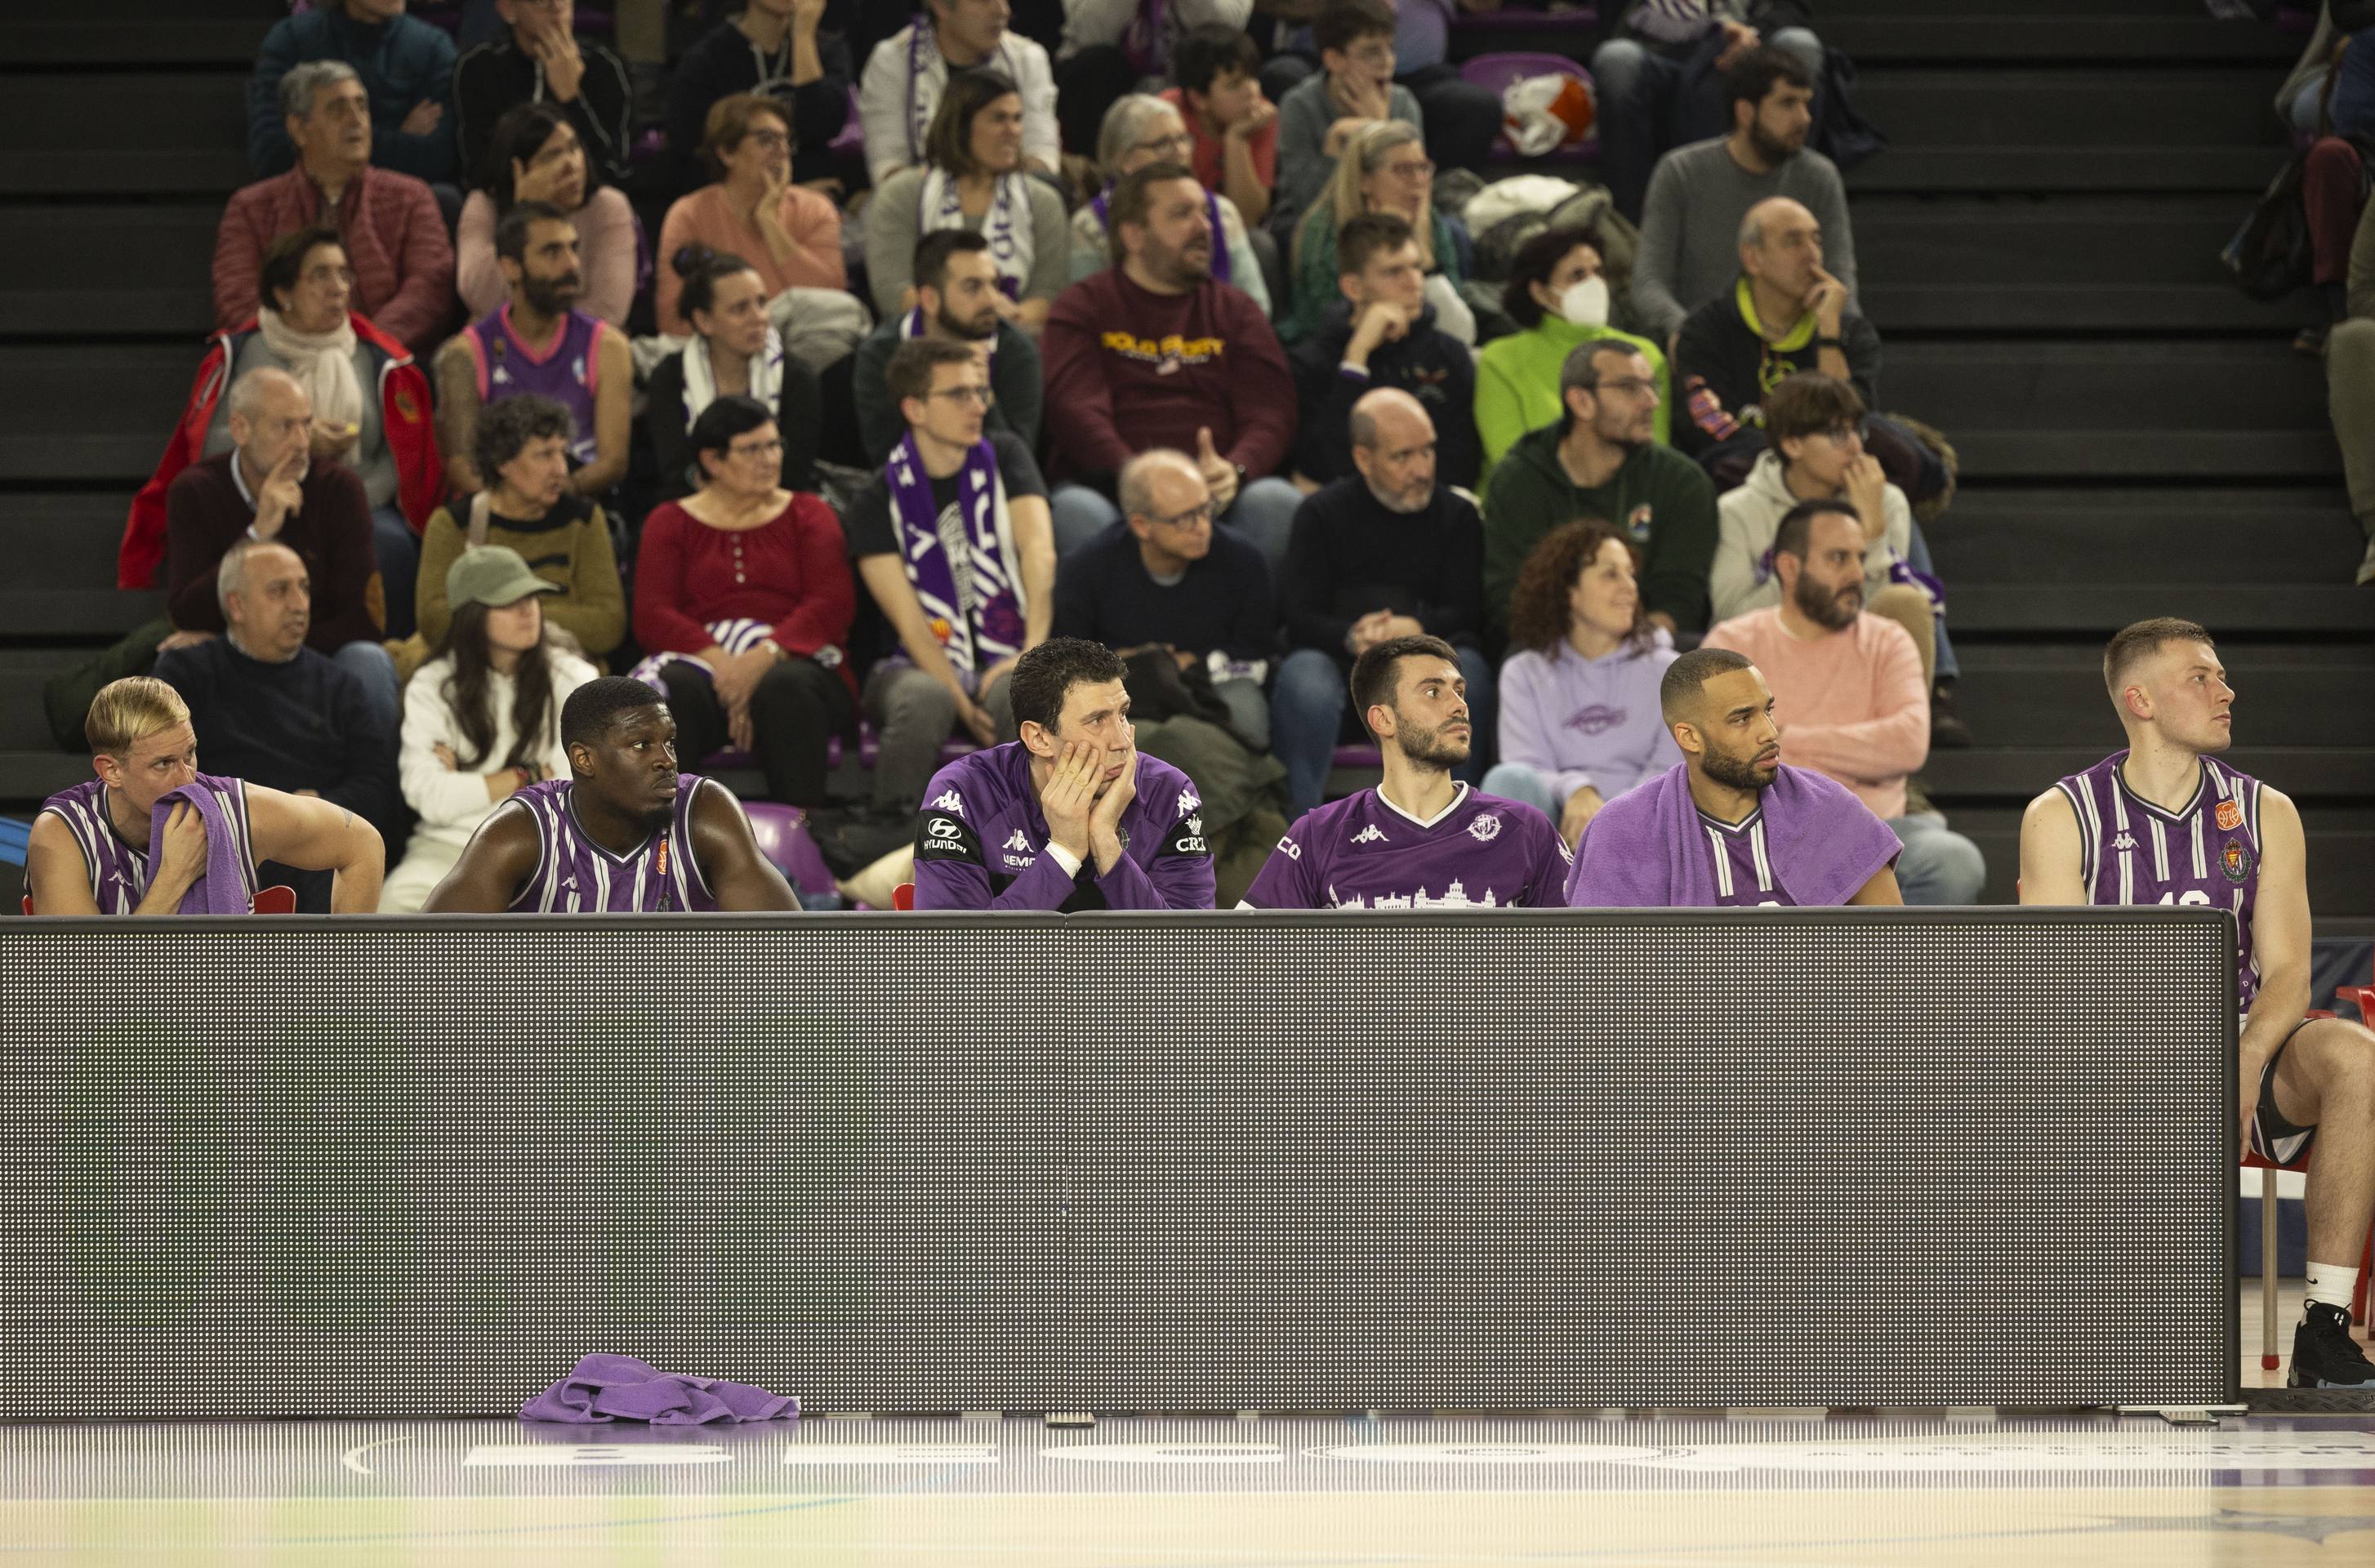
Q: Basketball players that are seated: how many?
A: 6